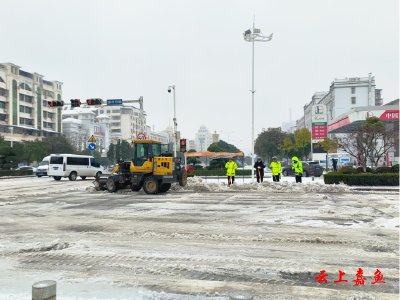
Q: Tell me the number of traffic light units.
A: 4